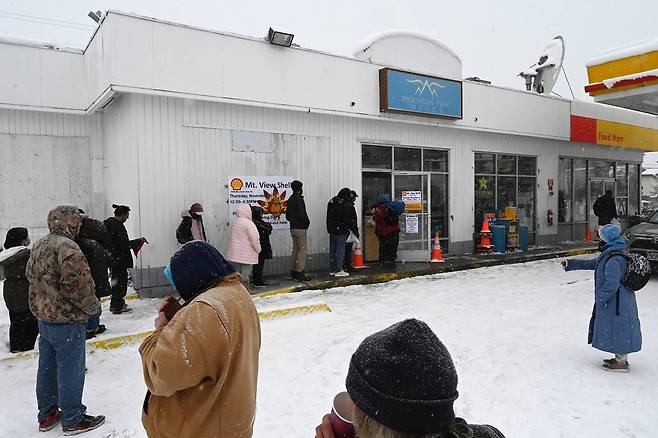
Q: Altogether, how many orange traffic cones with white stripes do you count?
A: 2